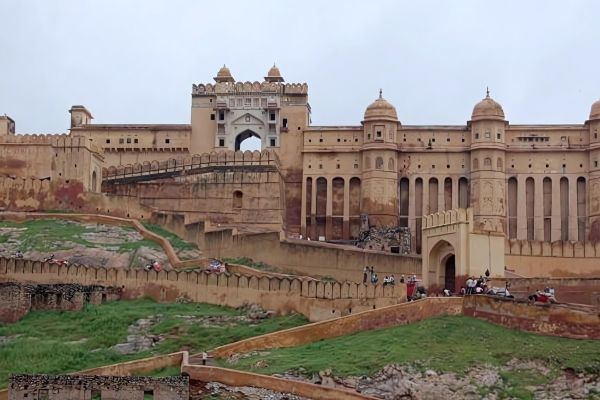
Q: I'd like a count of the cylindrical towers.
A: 3